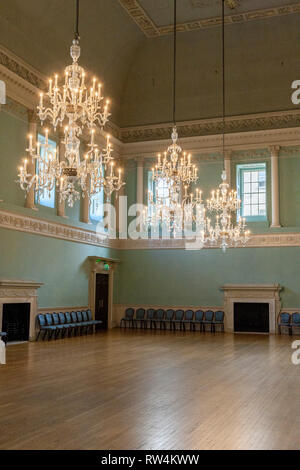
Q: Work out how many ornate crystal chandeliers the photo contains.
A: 3